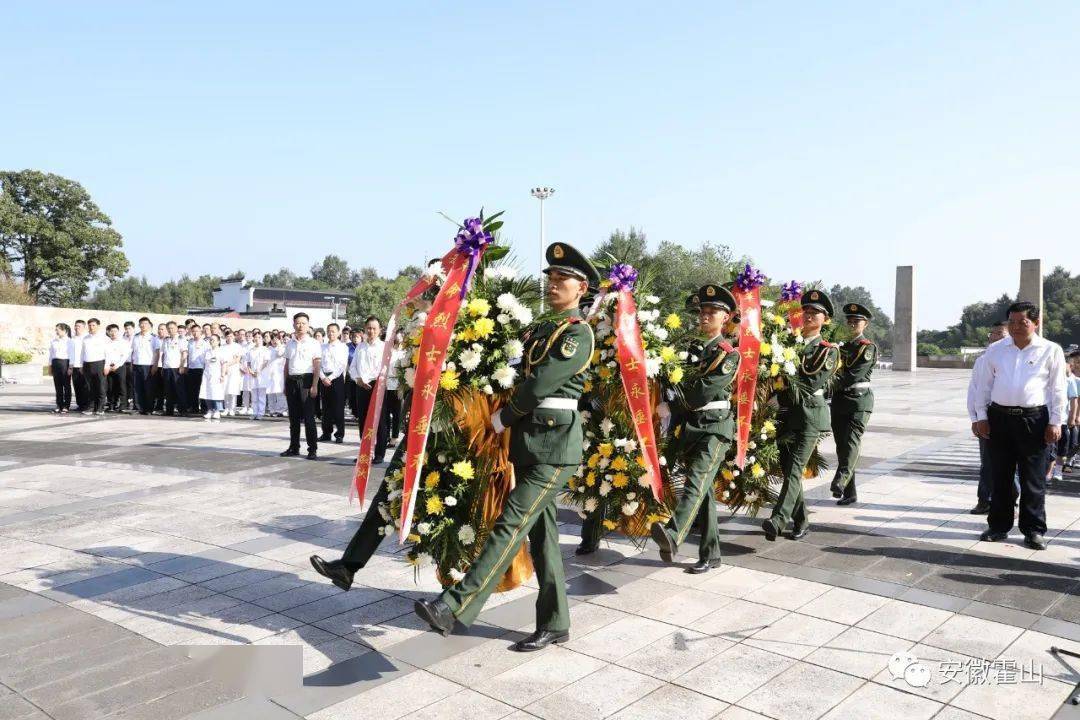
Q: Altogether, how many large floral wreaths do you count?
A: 4